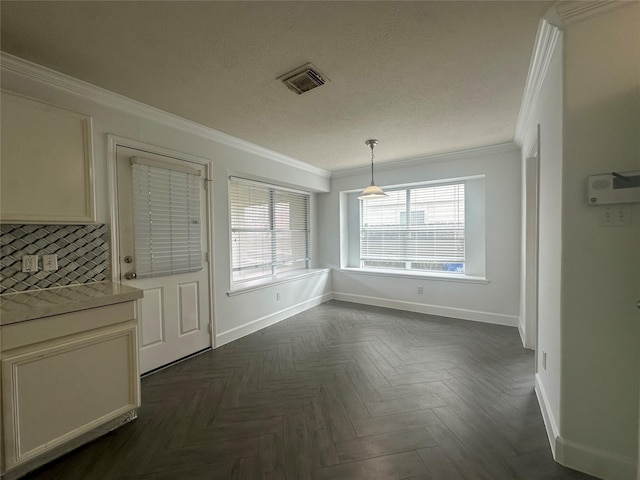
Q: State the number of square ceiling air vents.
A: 1